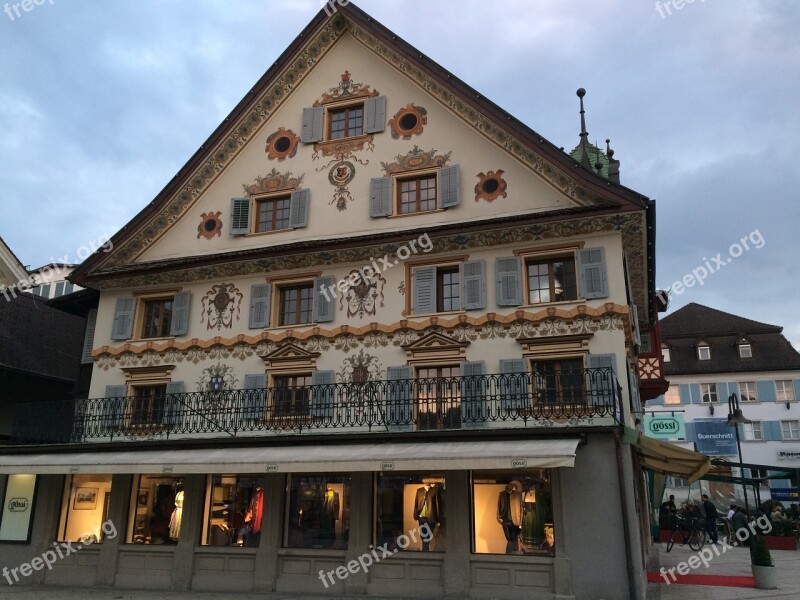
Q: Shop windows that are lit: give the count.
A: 6